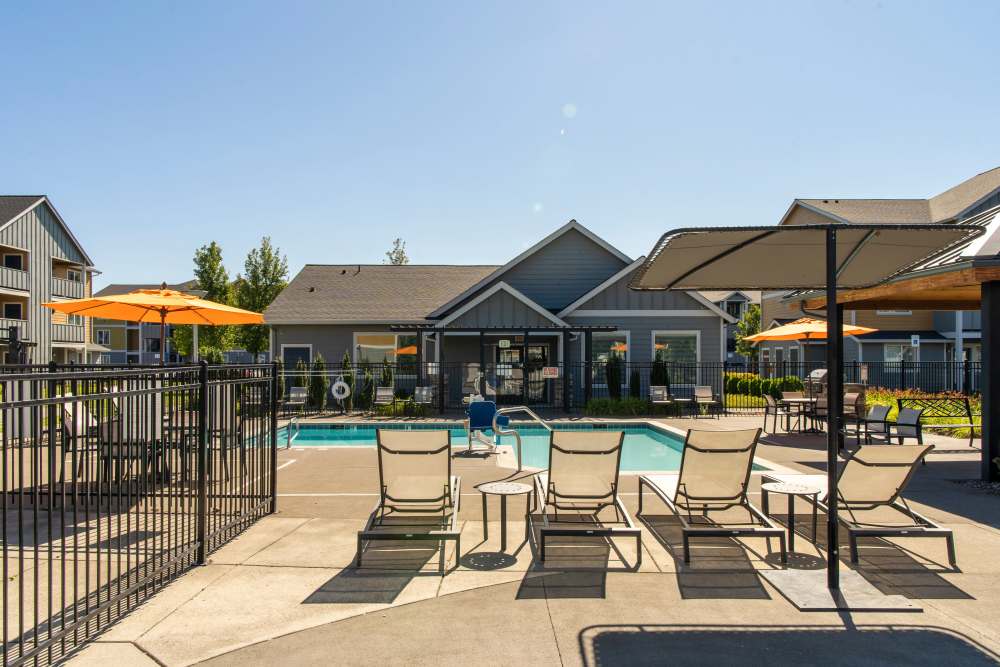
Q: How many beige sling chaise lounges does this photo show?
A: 4